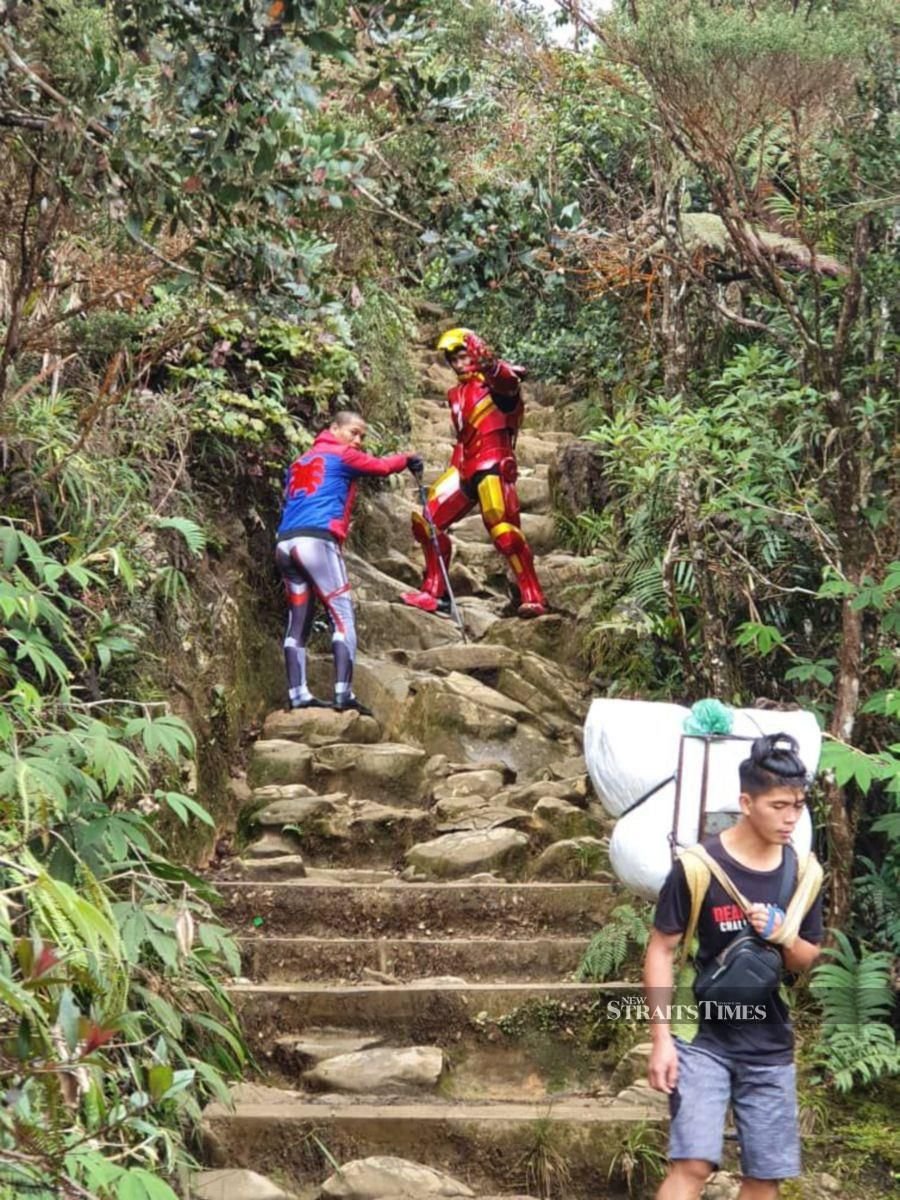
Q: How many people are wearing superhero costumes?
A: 2